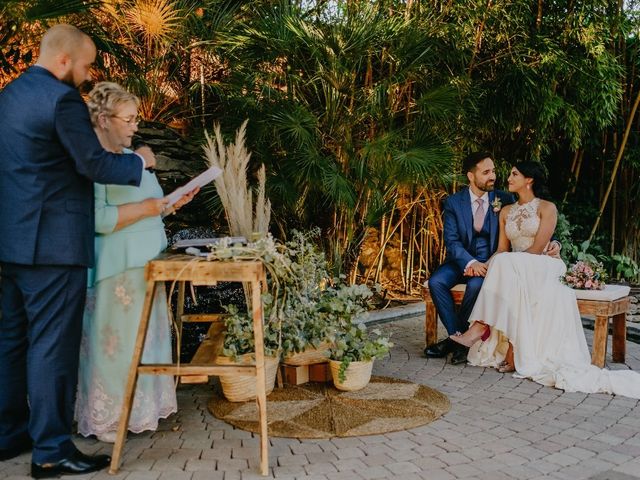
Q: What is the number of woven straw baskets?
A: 3